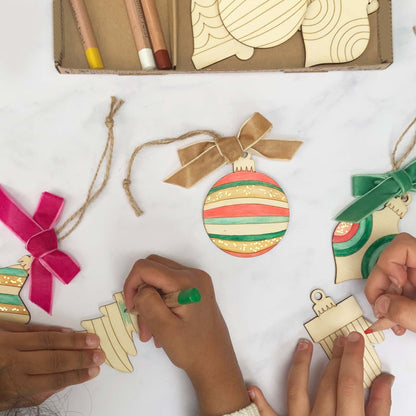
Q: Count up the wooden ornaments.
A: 8